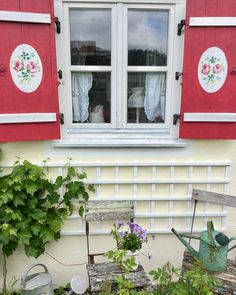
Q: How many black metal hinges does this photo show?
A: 6